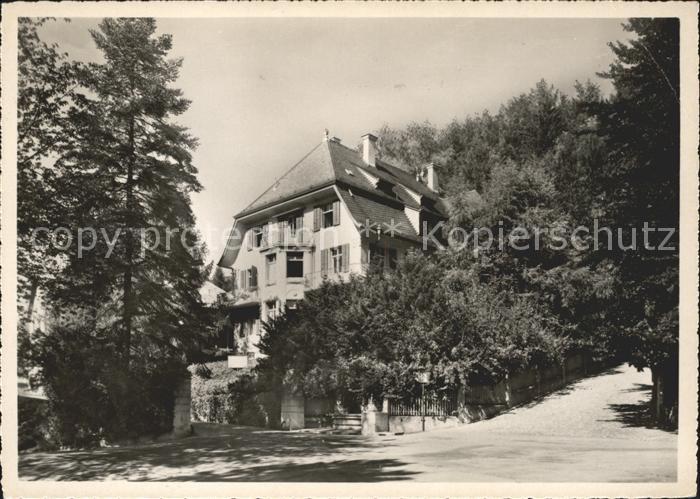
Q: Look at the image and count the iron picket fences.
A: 1